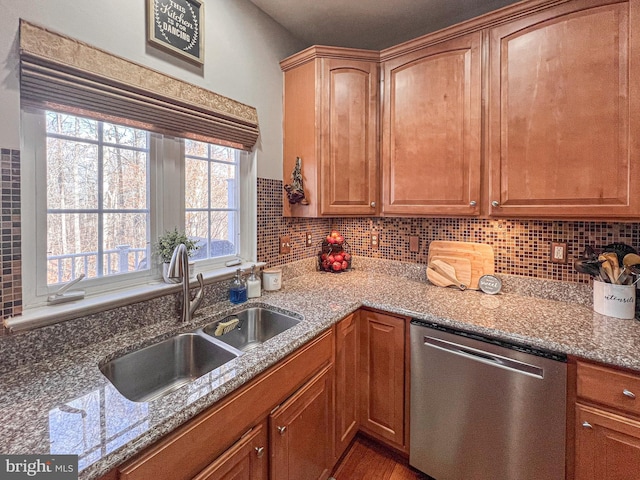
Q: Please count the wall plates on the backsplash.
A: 5